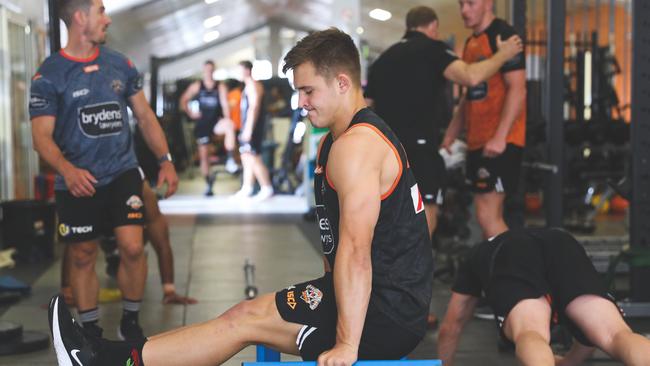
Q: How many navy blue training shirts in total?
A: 1